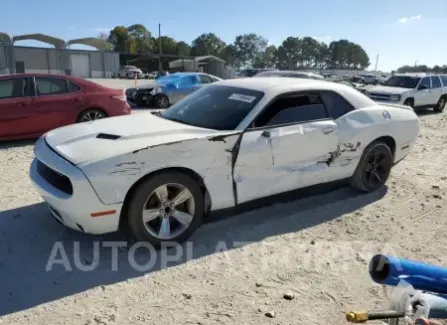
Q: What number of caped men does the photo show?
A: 0